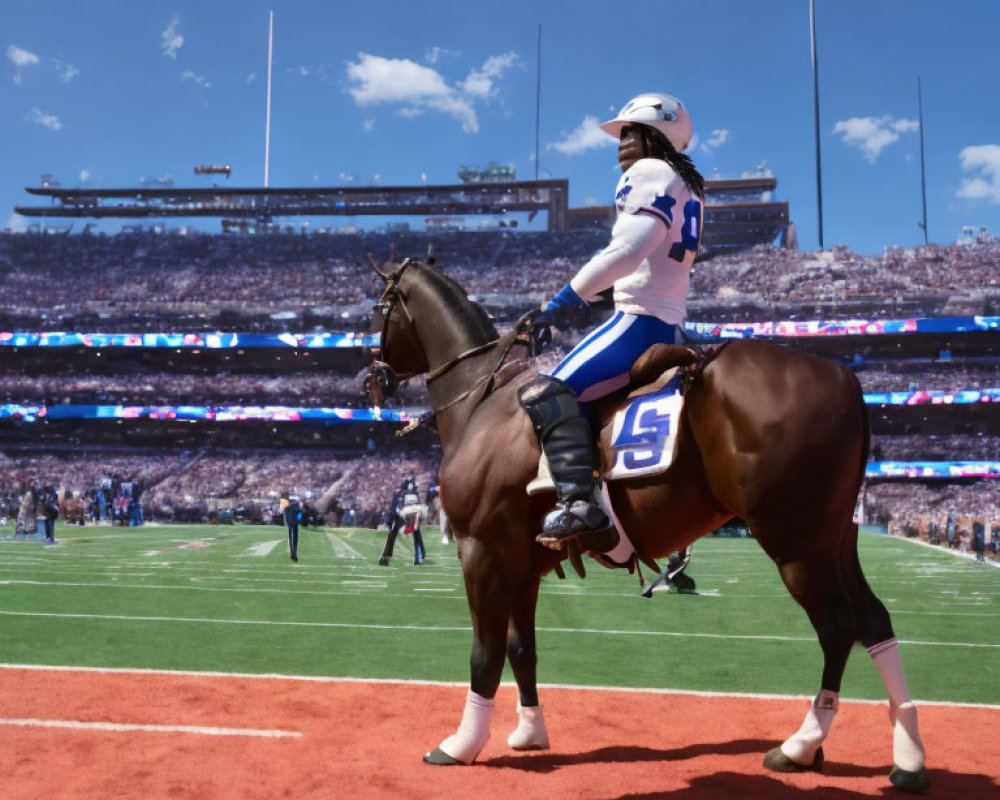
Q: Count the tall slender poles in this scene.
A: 4